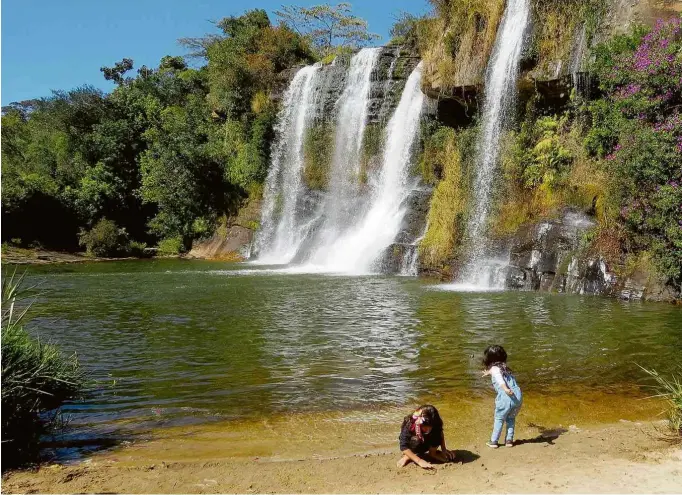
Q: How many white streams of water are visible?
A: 4